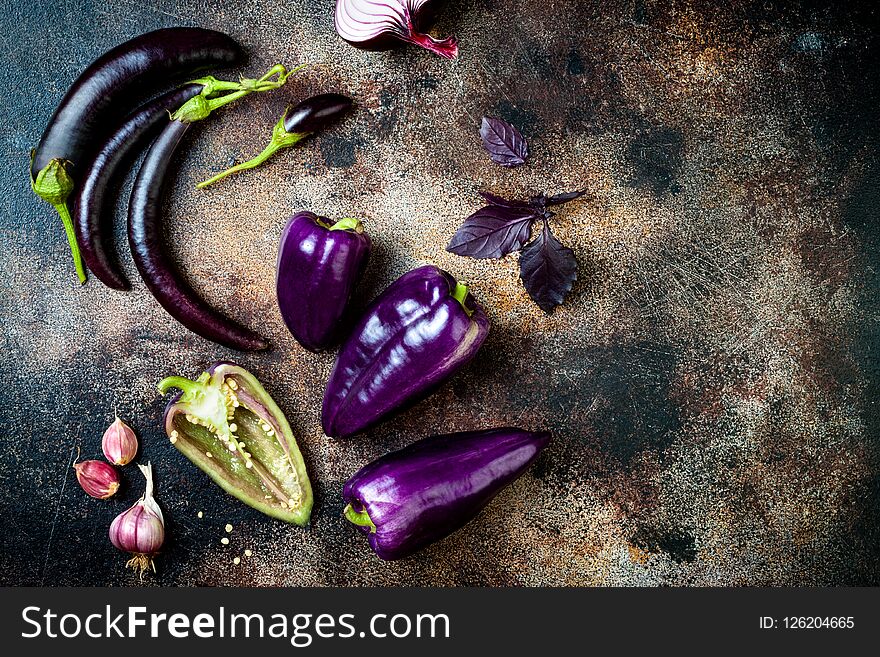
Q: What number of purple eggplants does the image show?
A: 4